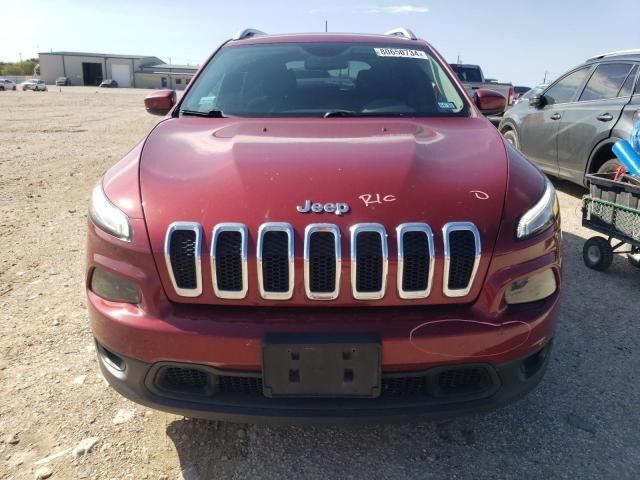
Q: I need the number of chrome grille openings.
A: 7